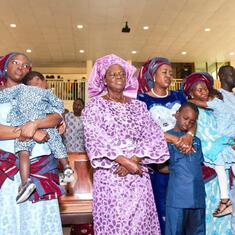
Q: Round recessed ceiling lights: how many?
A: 9